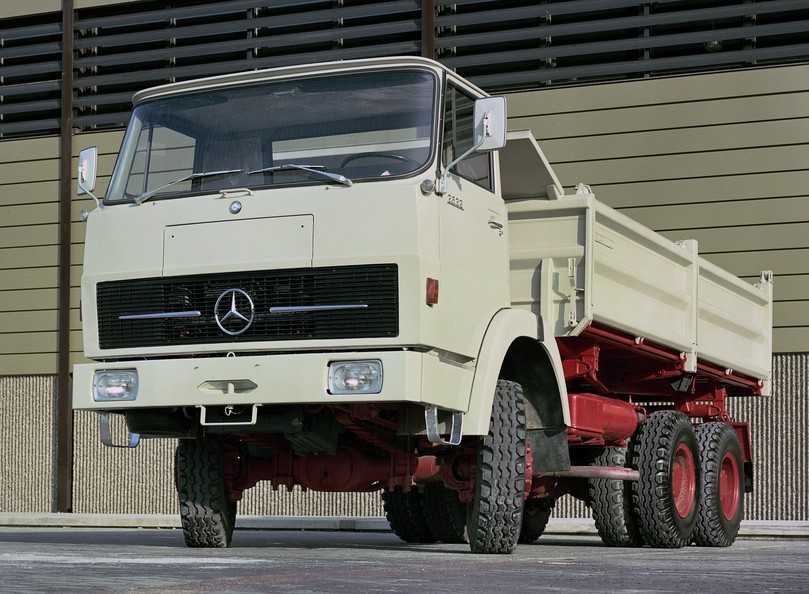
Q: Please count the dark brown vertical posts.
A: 2